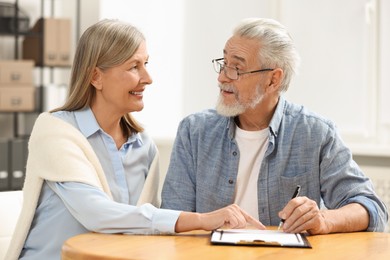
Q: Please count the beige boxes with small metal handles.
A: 2